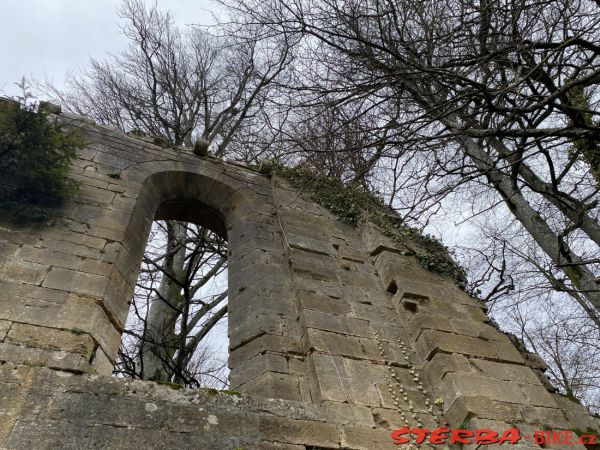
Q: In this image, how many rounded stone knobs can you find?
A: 2